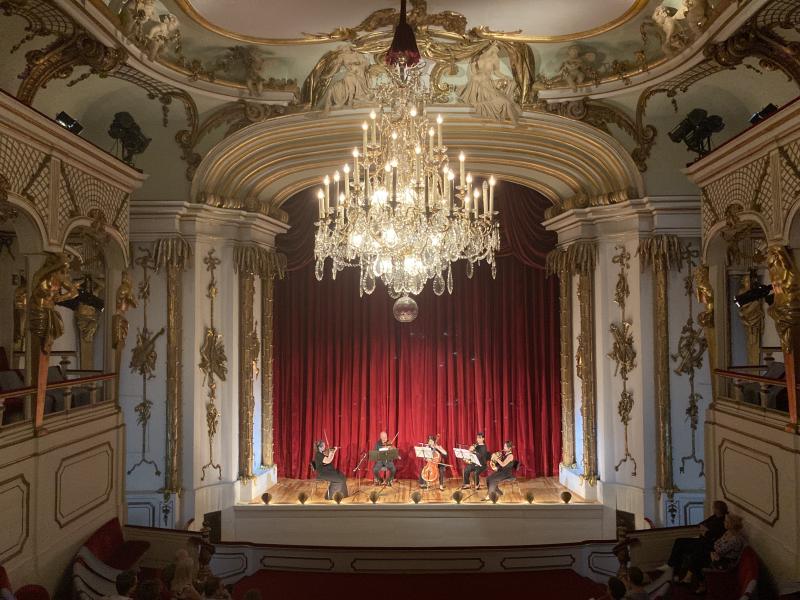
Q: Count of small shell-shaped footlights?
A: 9